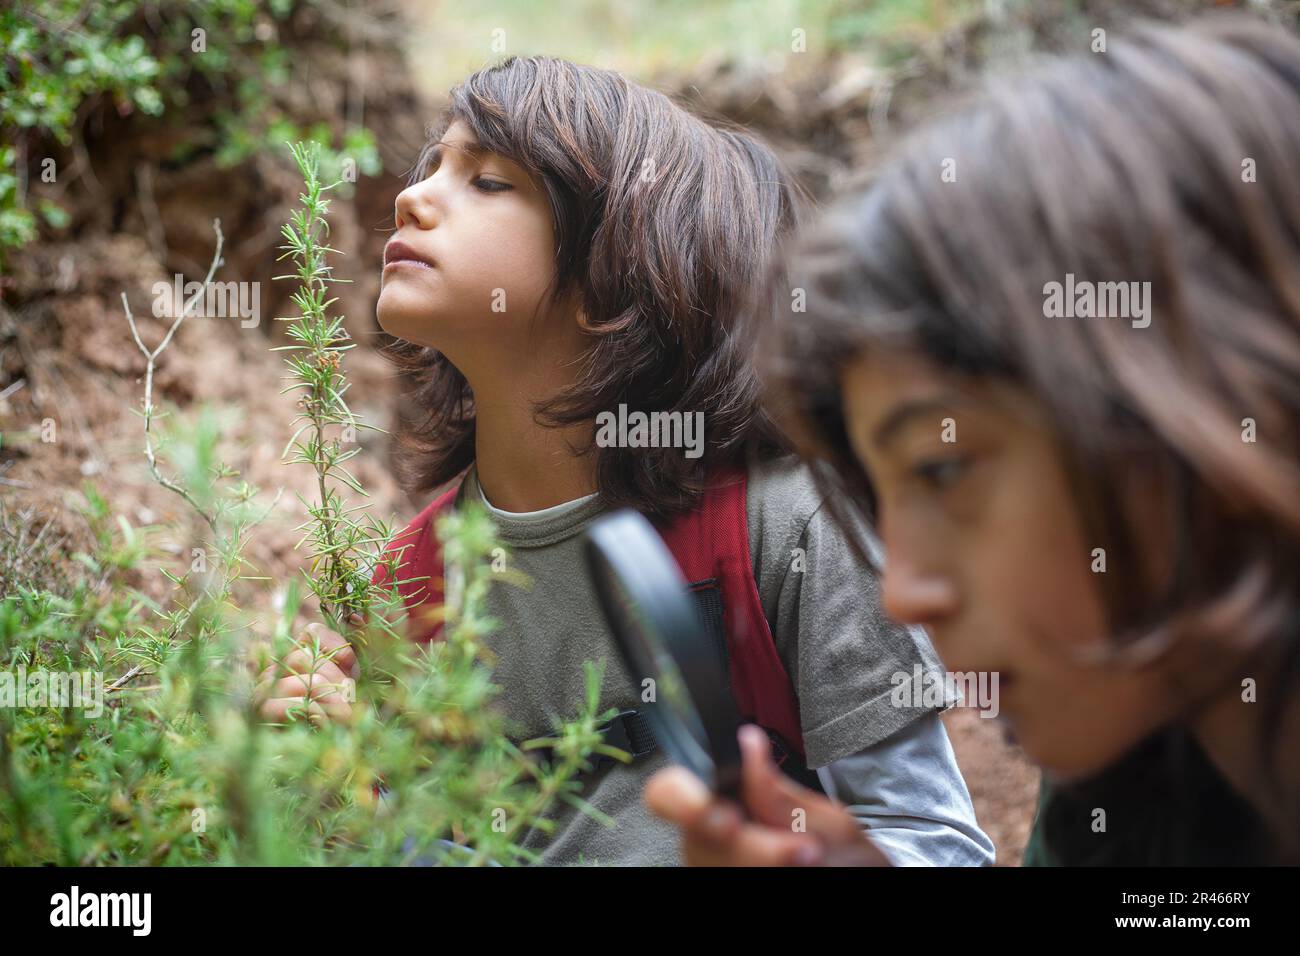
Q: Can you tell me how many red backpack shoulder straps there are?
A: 2